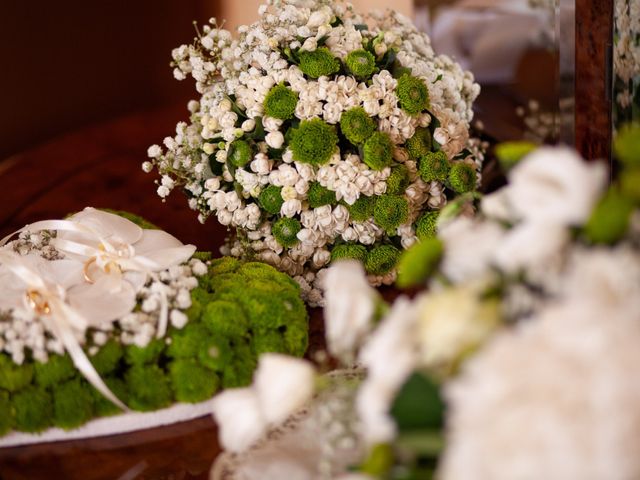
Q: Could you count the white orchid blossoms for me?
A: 2